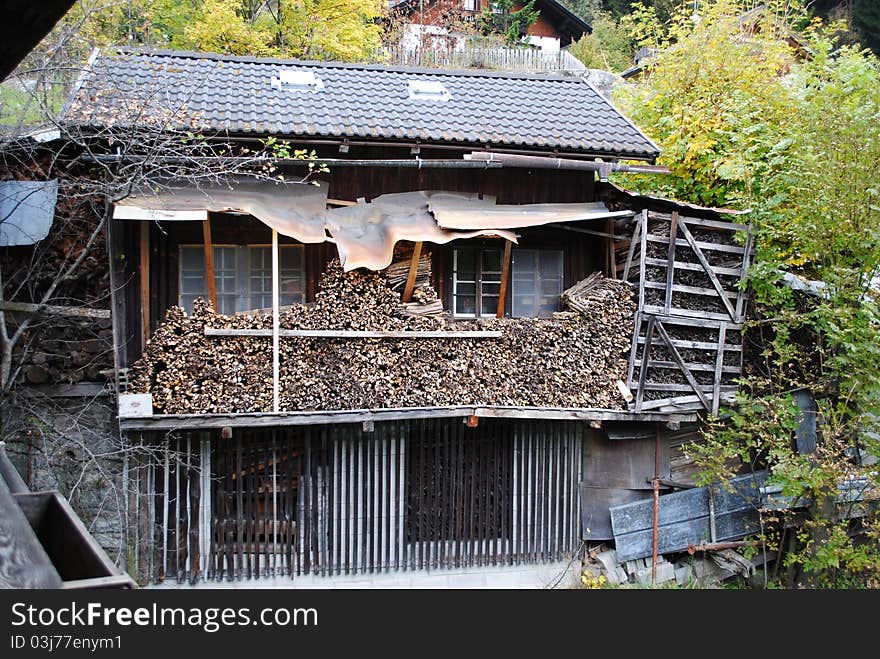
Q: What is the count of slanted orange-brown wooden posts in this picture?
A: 3